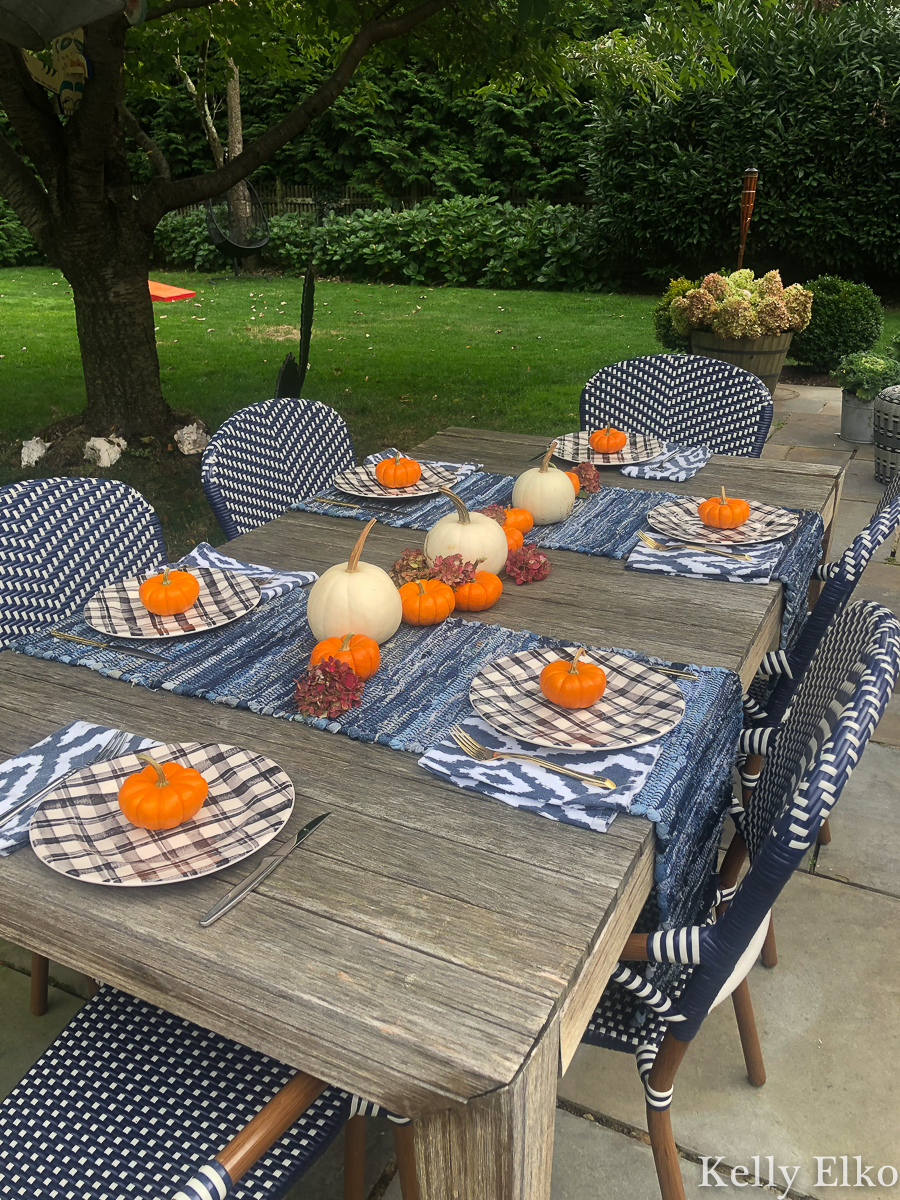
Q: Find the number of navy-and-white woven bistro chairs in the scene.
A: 6